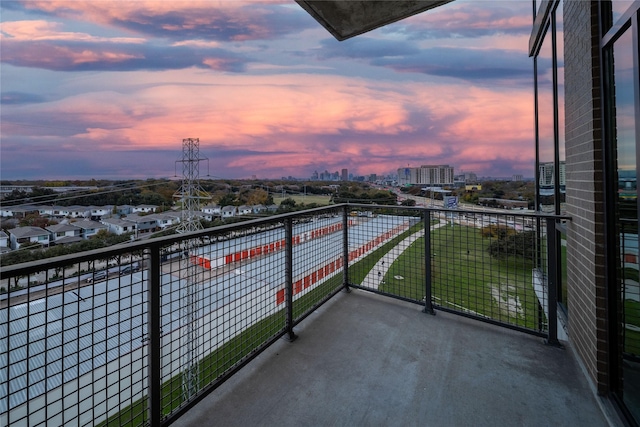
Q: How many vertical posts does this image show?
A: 5